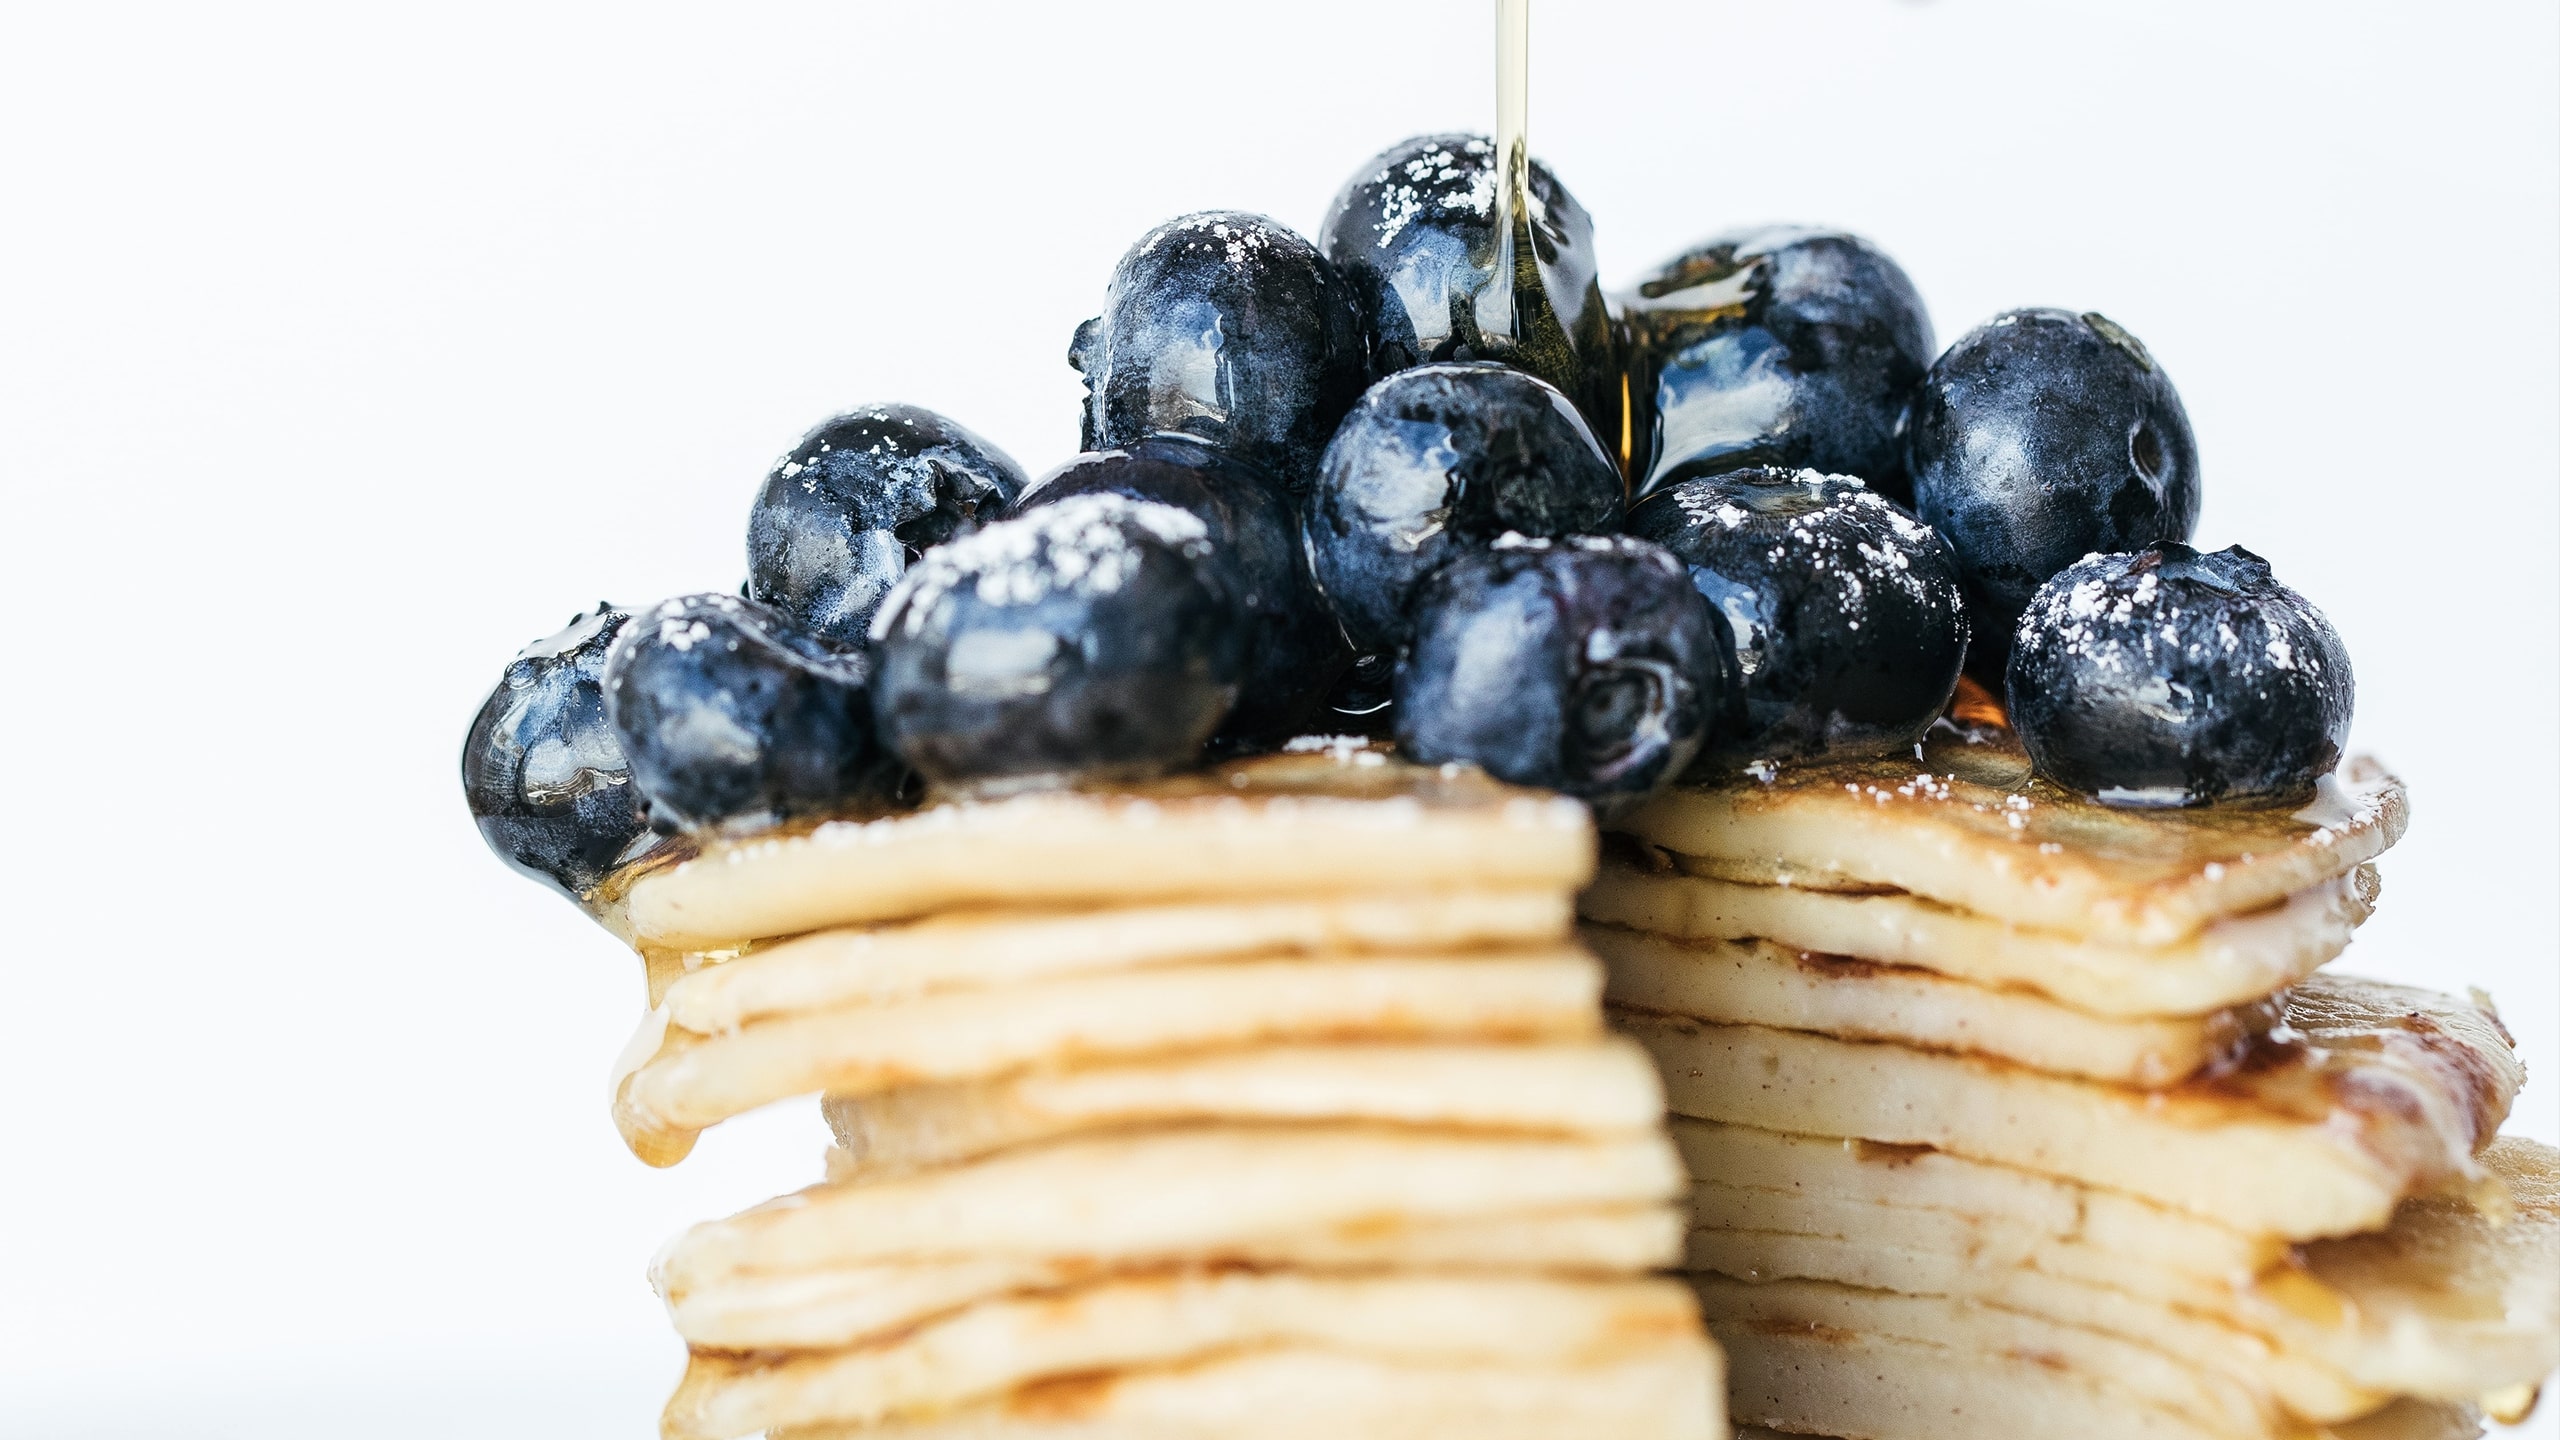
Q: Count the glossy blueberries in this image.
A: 13